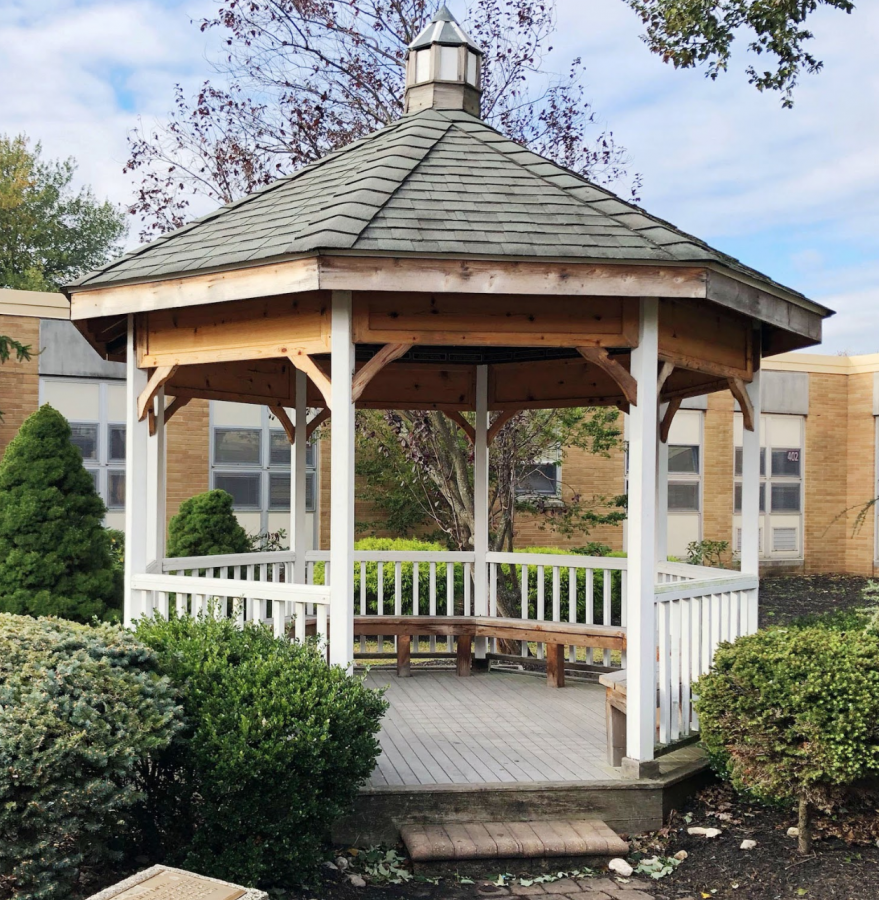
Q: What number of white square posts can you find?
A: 8